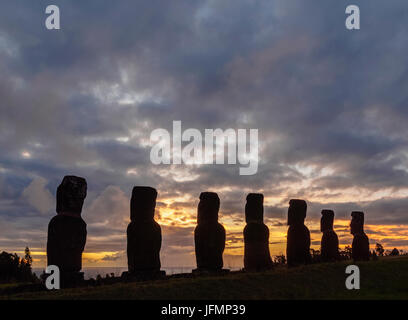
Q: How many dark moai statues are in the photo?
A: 7